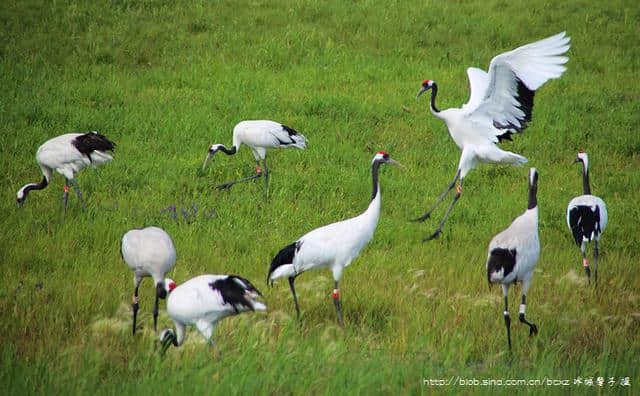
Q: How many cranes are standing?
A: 7